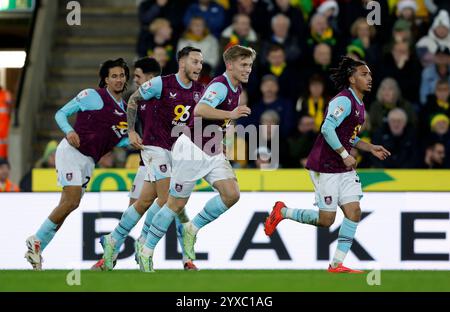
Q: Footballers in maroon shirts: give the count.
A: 5